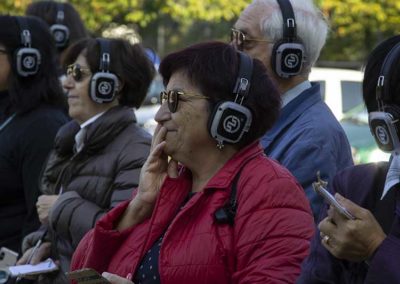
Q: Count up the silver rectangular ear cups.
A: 6